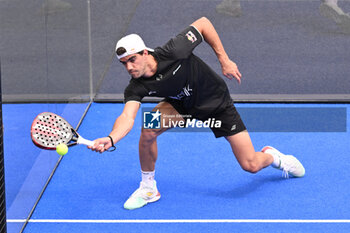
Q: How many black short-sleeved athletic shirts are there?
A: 1